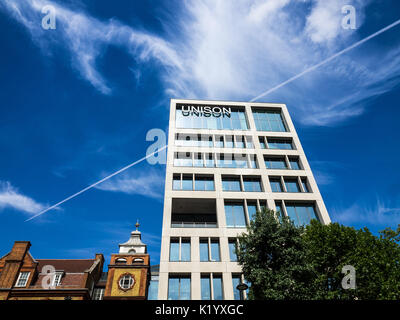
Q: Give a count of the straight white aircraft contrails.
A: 1